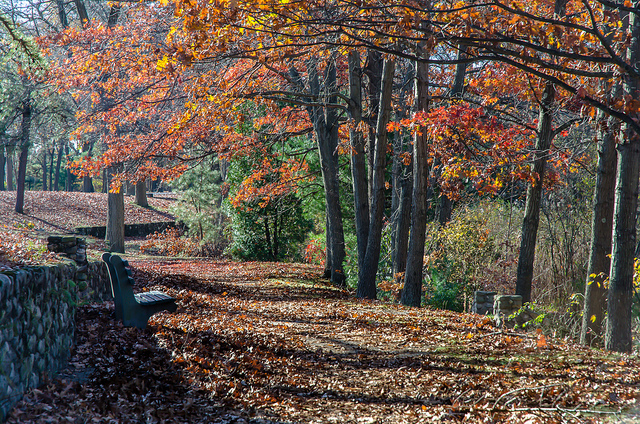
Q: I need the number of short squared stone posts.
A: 2